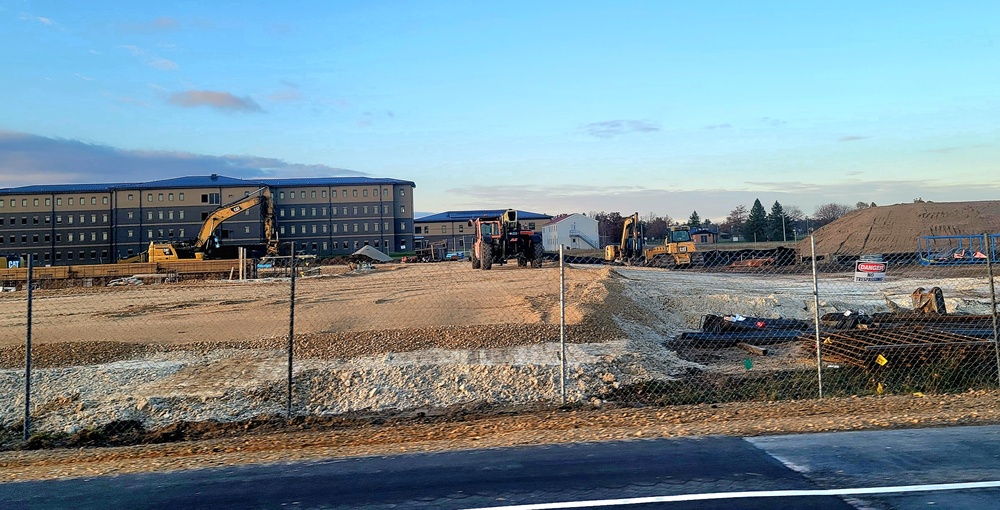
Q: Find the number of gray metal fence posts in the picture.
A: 5